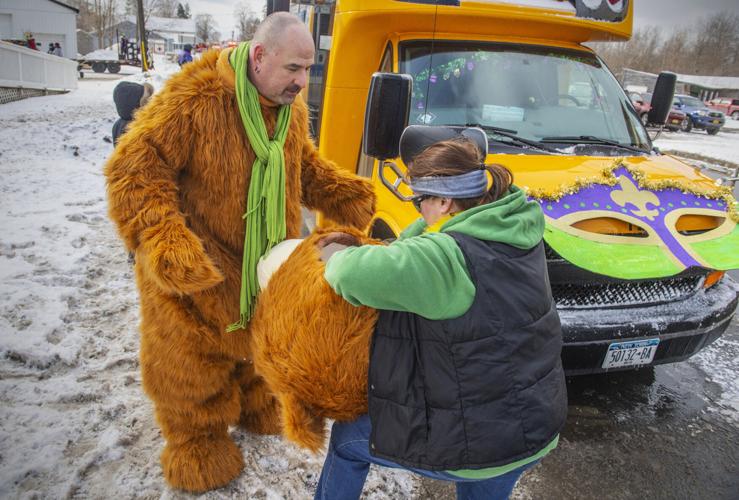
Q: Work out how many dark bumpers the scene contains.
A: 1